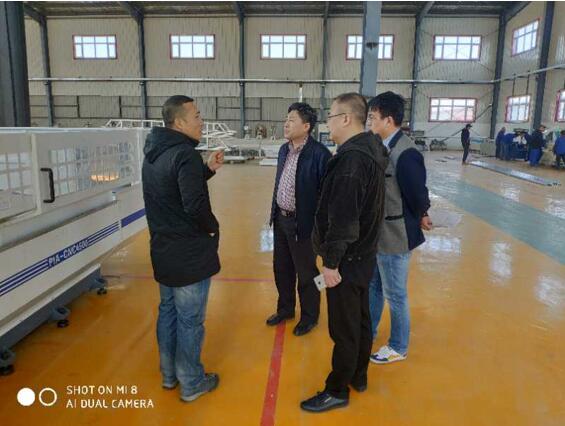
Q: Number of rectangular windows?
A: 9